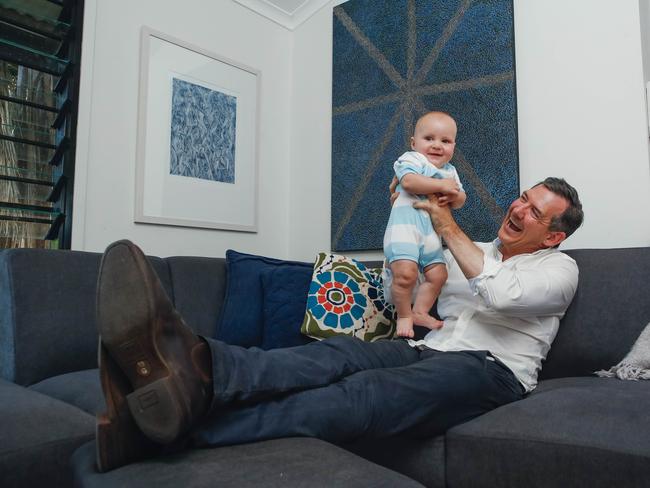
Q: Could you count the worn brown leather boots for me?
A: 2